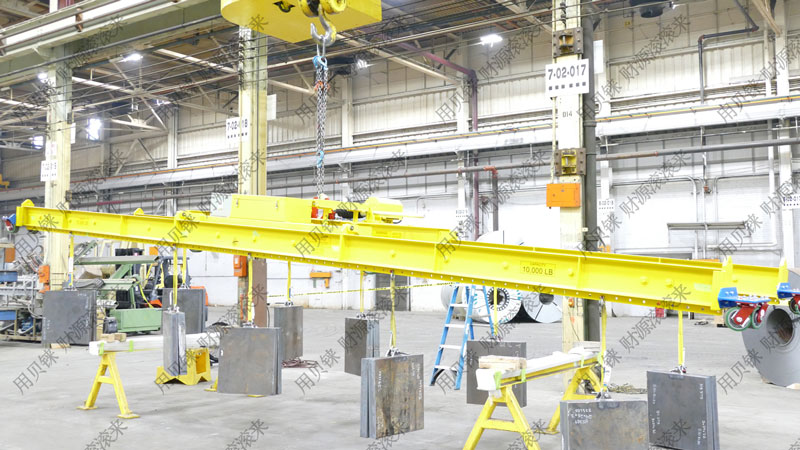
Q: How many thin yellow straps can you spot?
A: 10